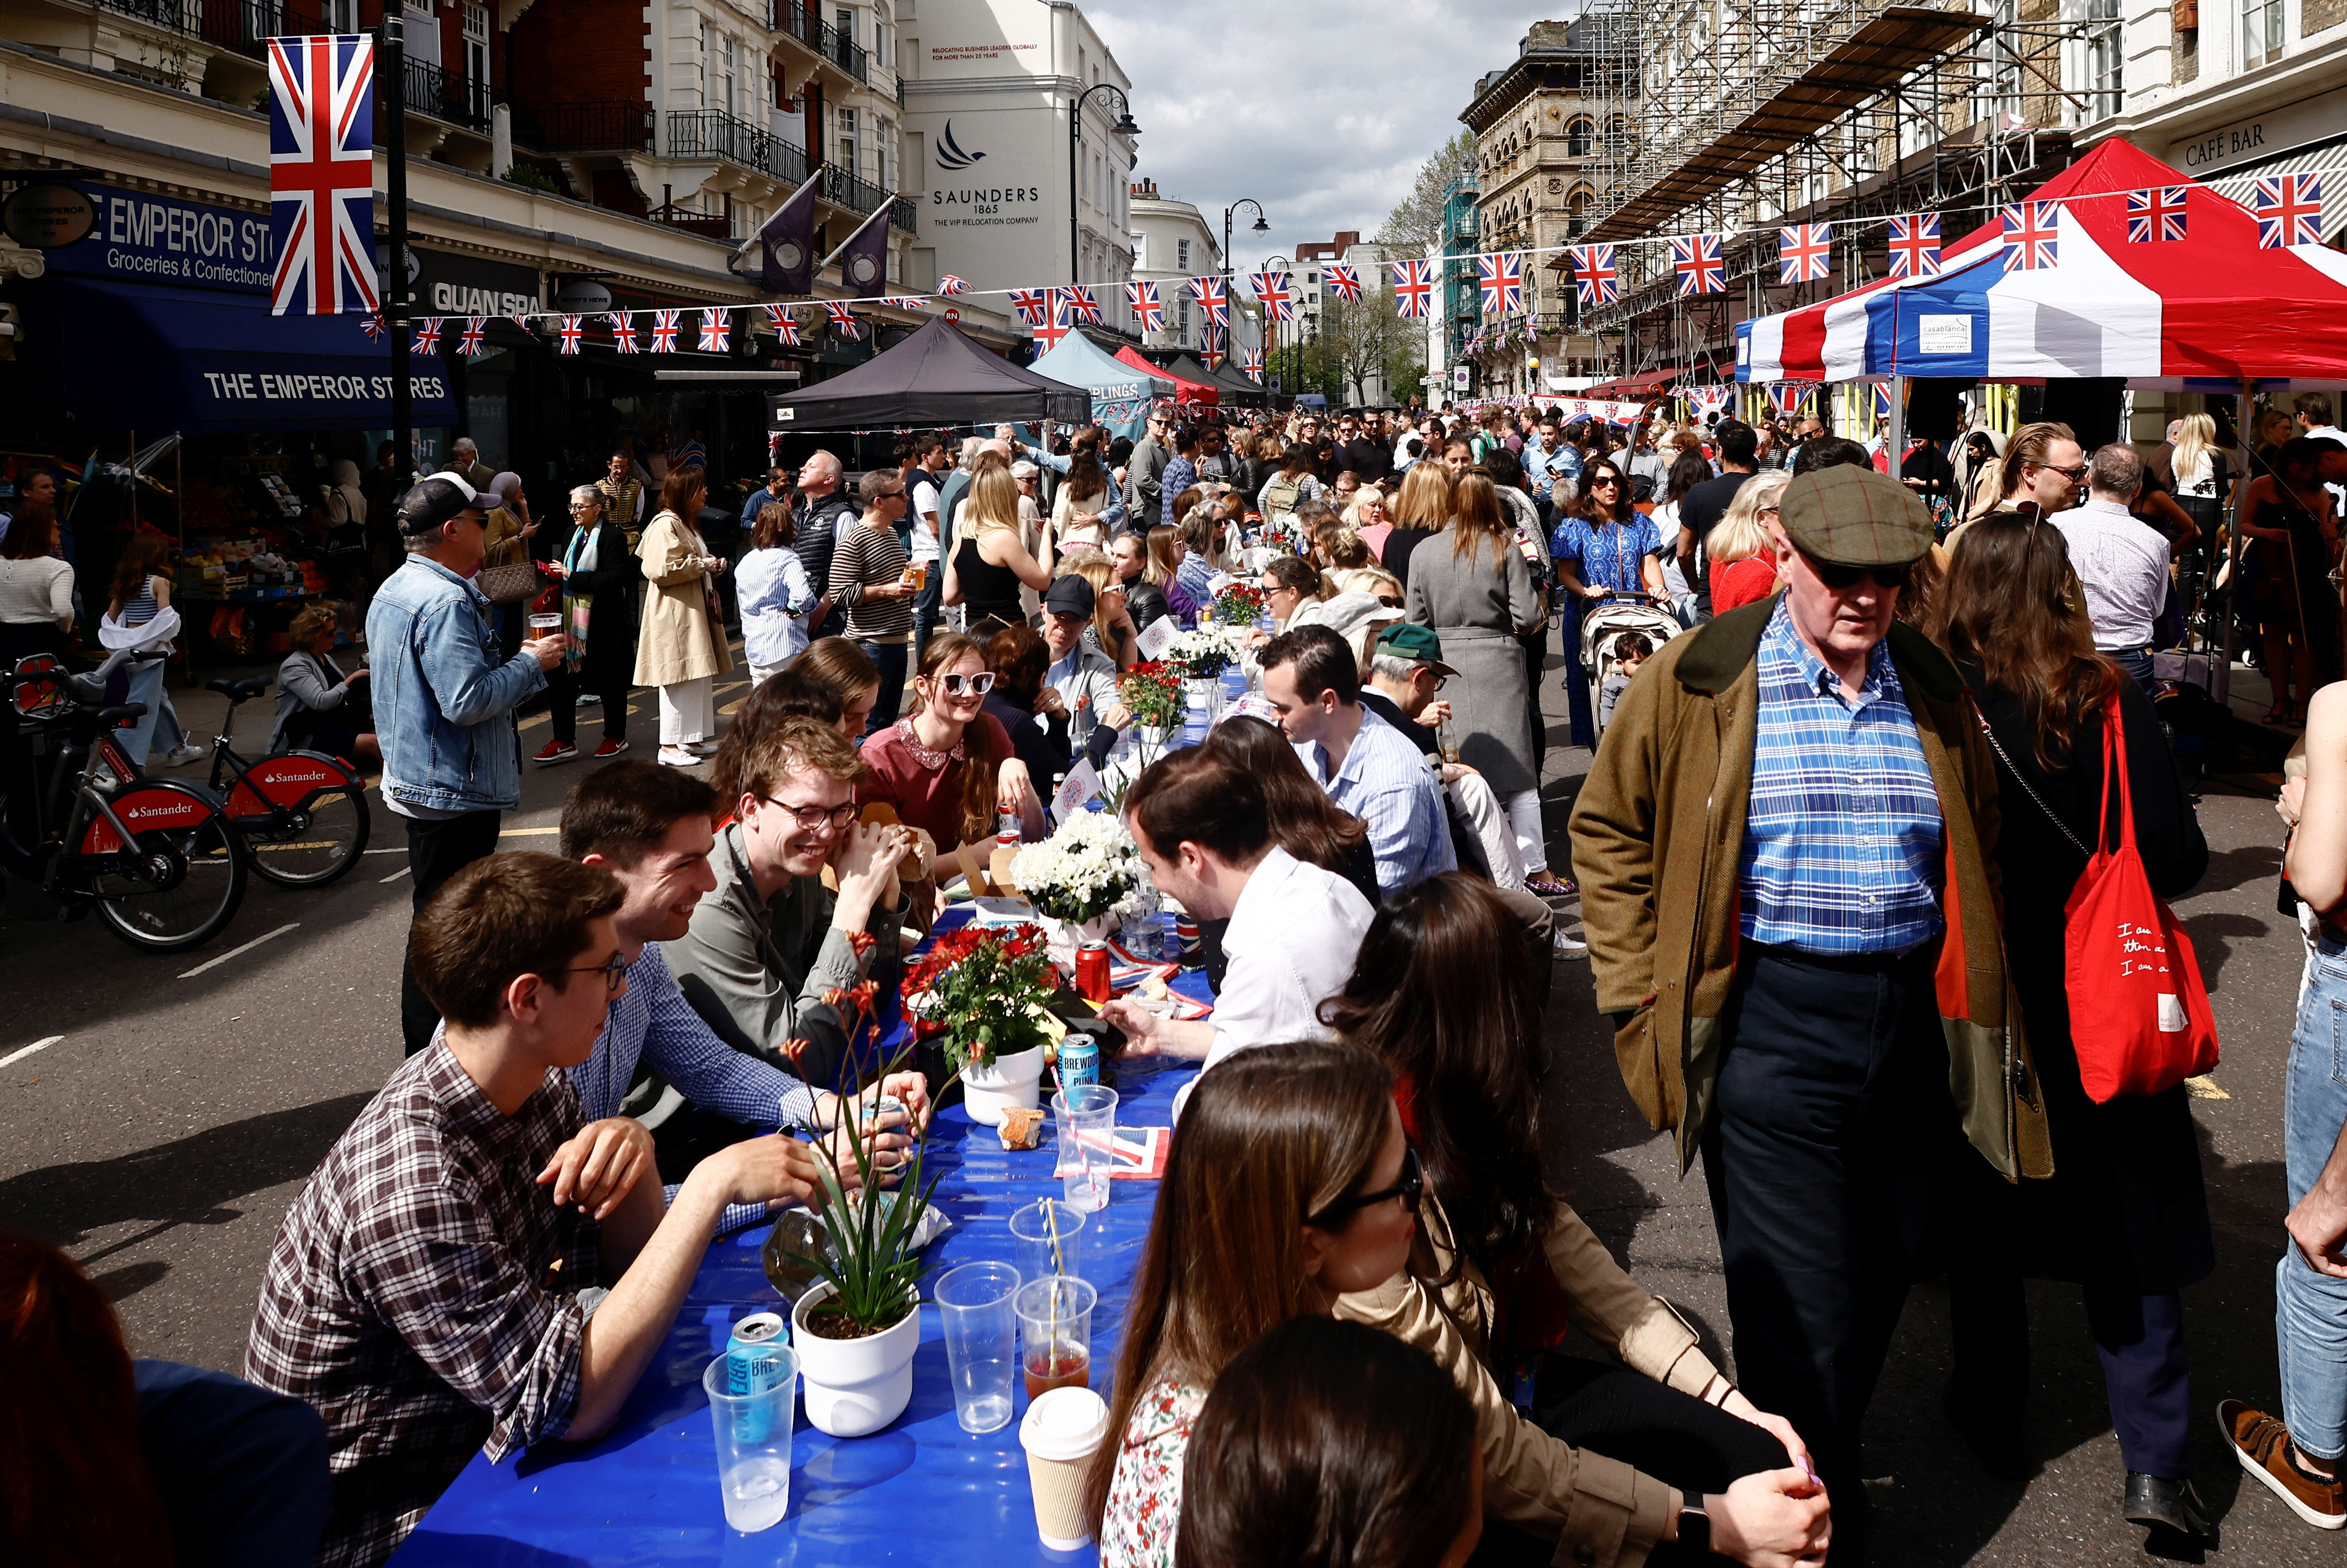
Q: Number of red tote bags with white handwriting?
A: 1